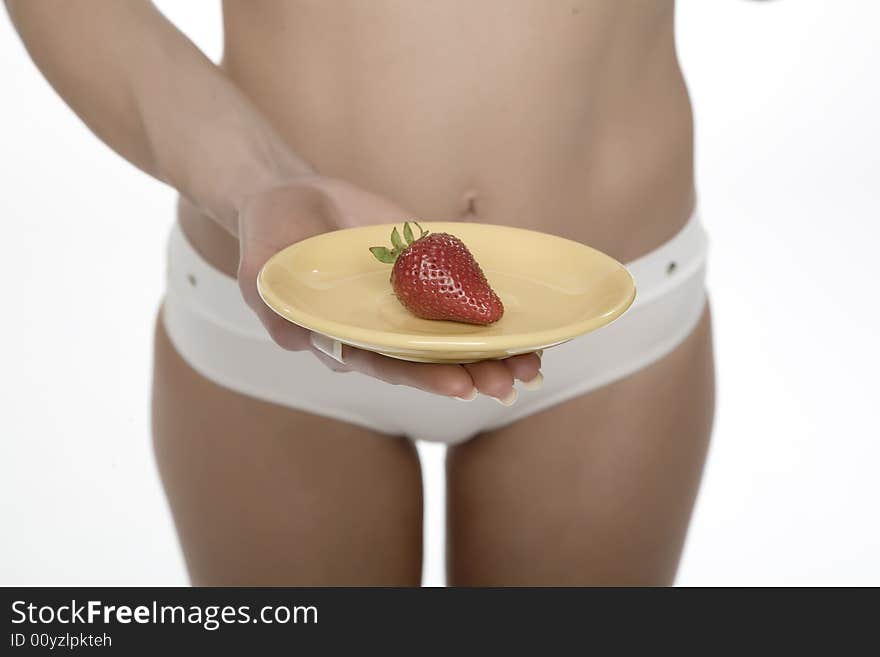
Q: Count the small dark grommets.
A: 2